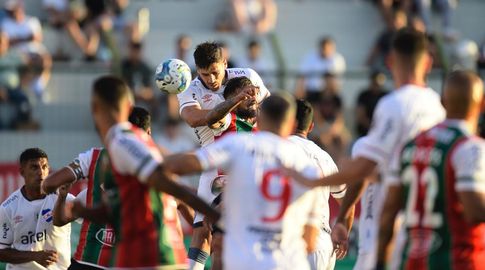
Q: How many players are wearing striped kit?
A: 4